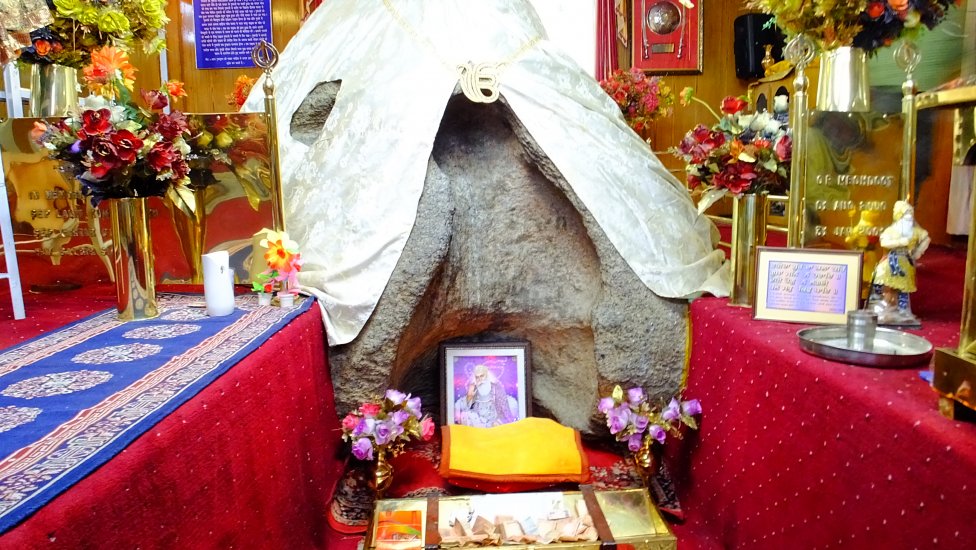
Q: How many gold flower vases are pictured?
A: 6